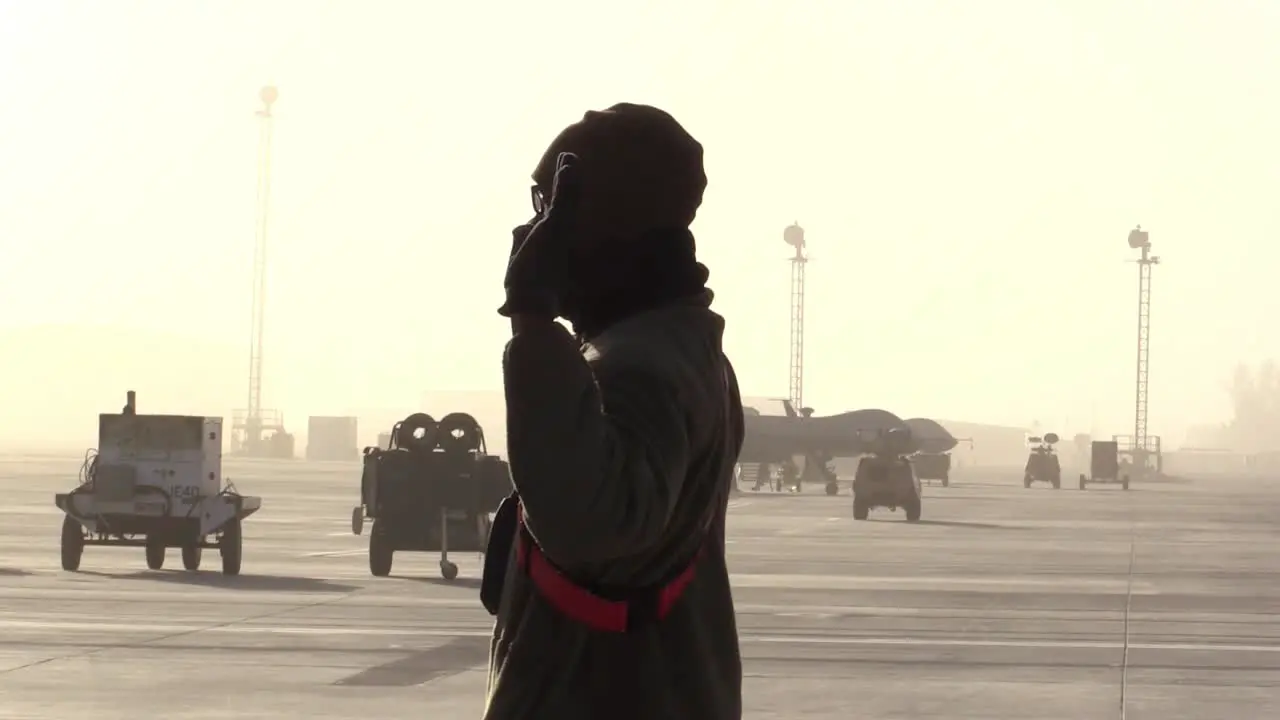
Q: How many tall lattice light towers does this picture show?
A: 3